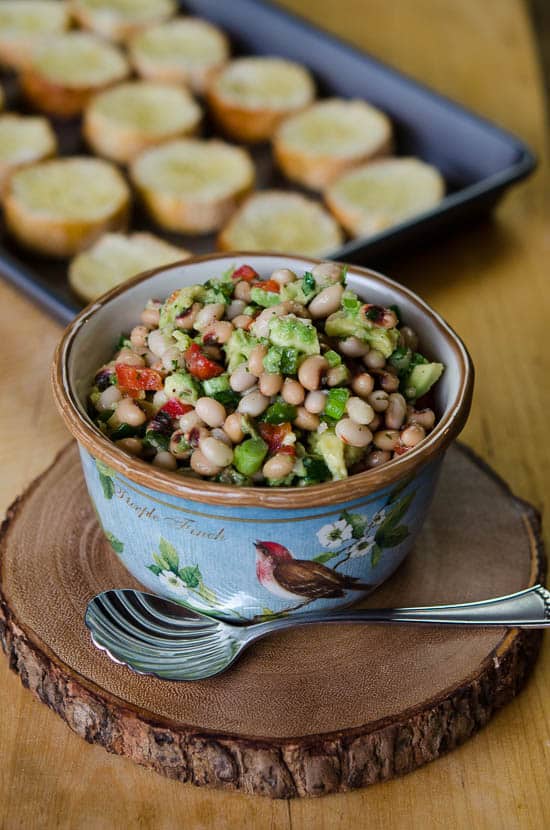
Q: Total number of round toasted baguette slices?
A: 13